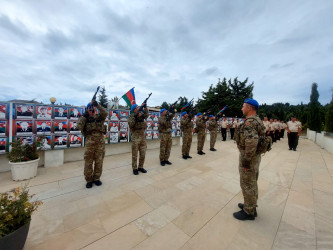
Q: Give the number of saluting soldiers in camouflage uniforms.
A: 6